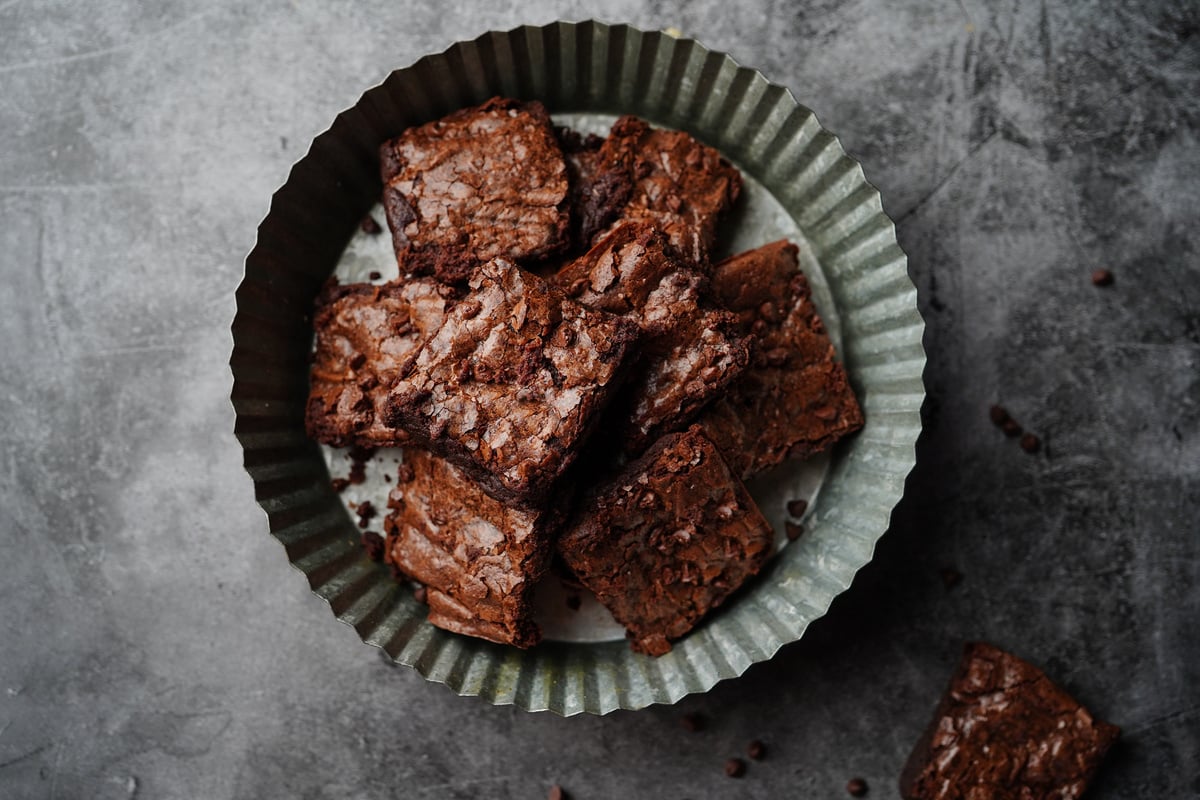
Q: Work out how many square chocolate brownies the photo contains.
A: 9